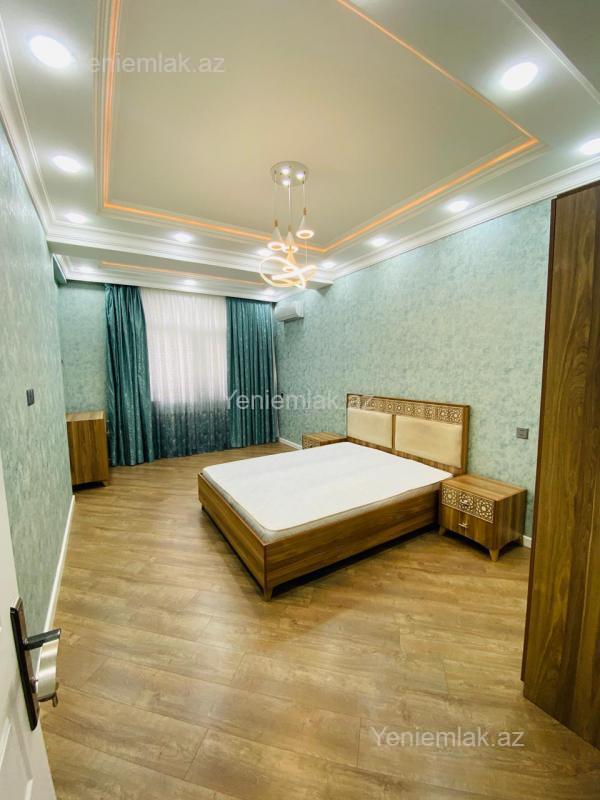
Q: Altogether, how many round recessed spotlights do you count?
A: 13